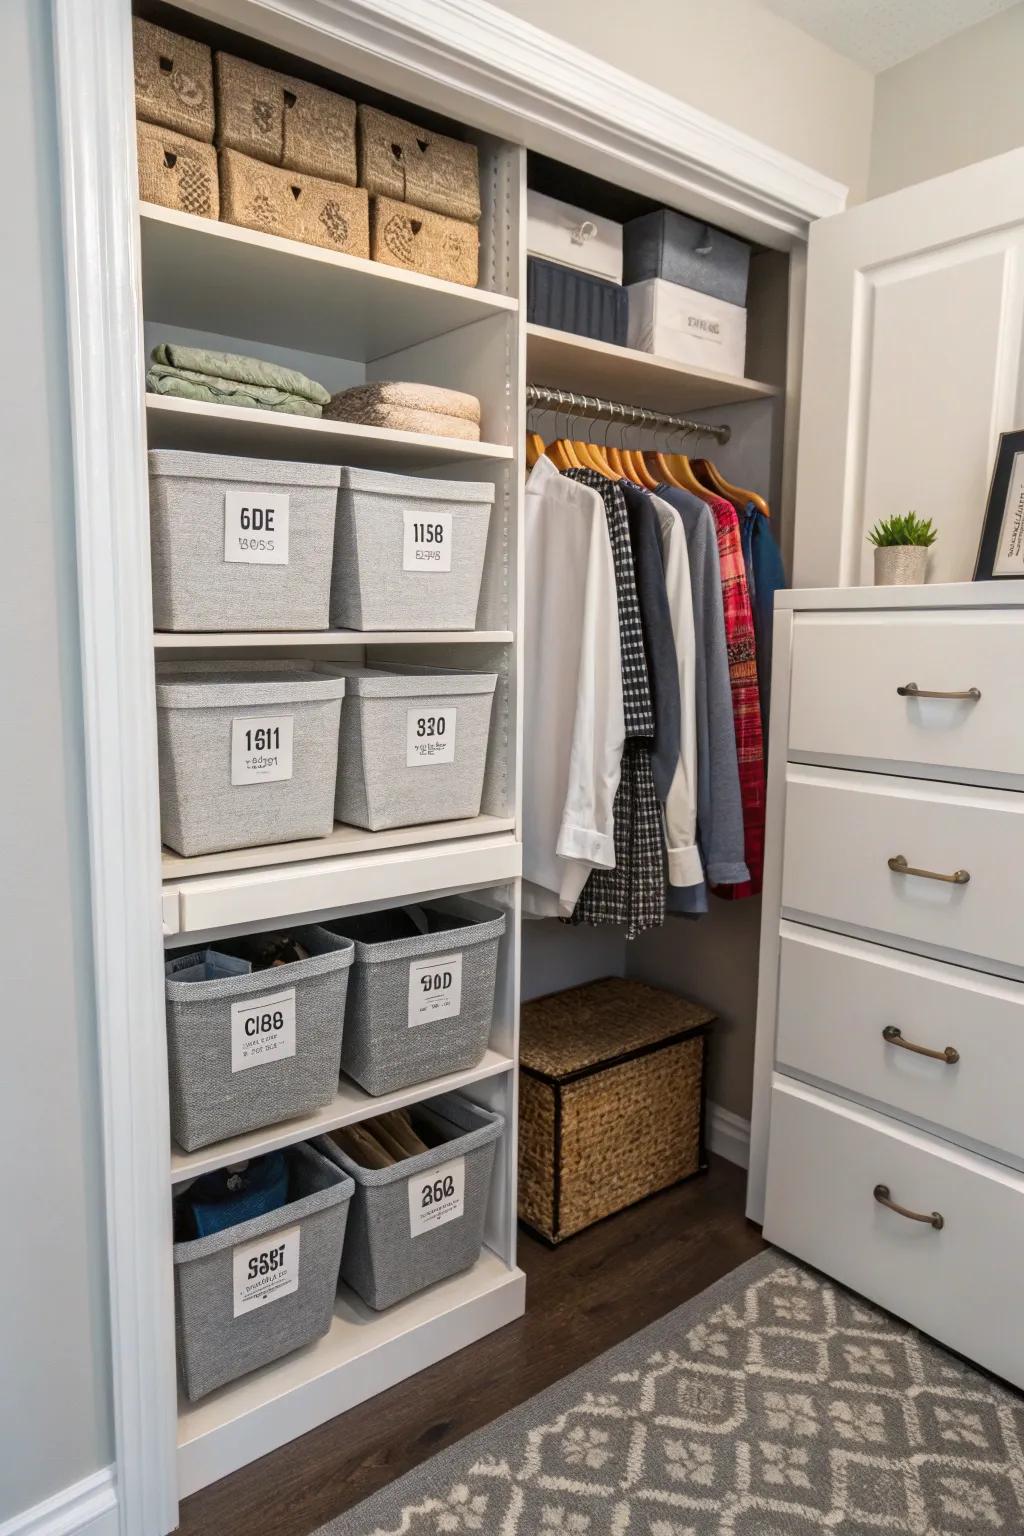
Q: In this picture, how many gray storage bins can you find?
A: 8